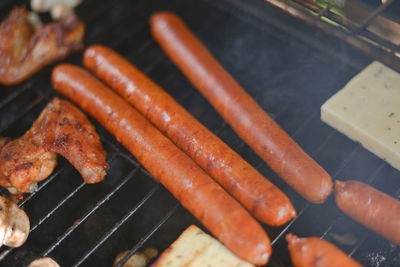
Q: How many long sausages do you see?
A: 3